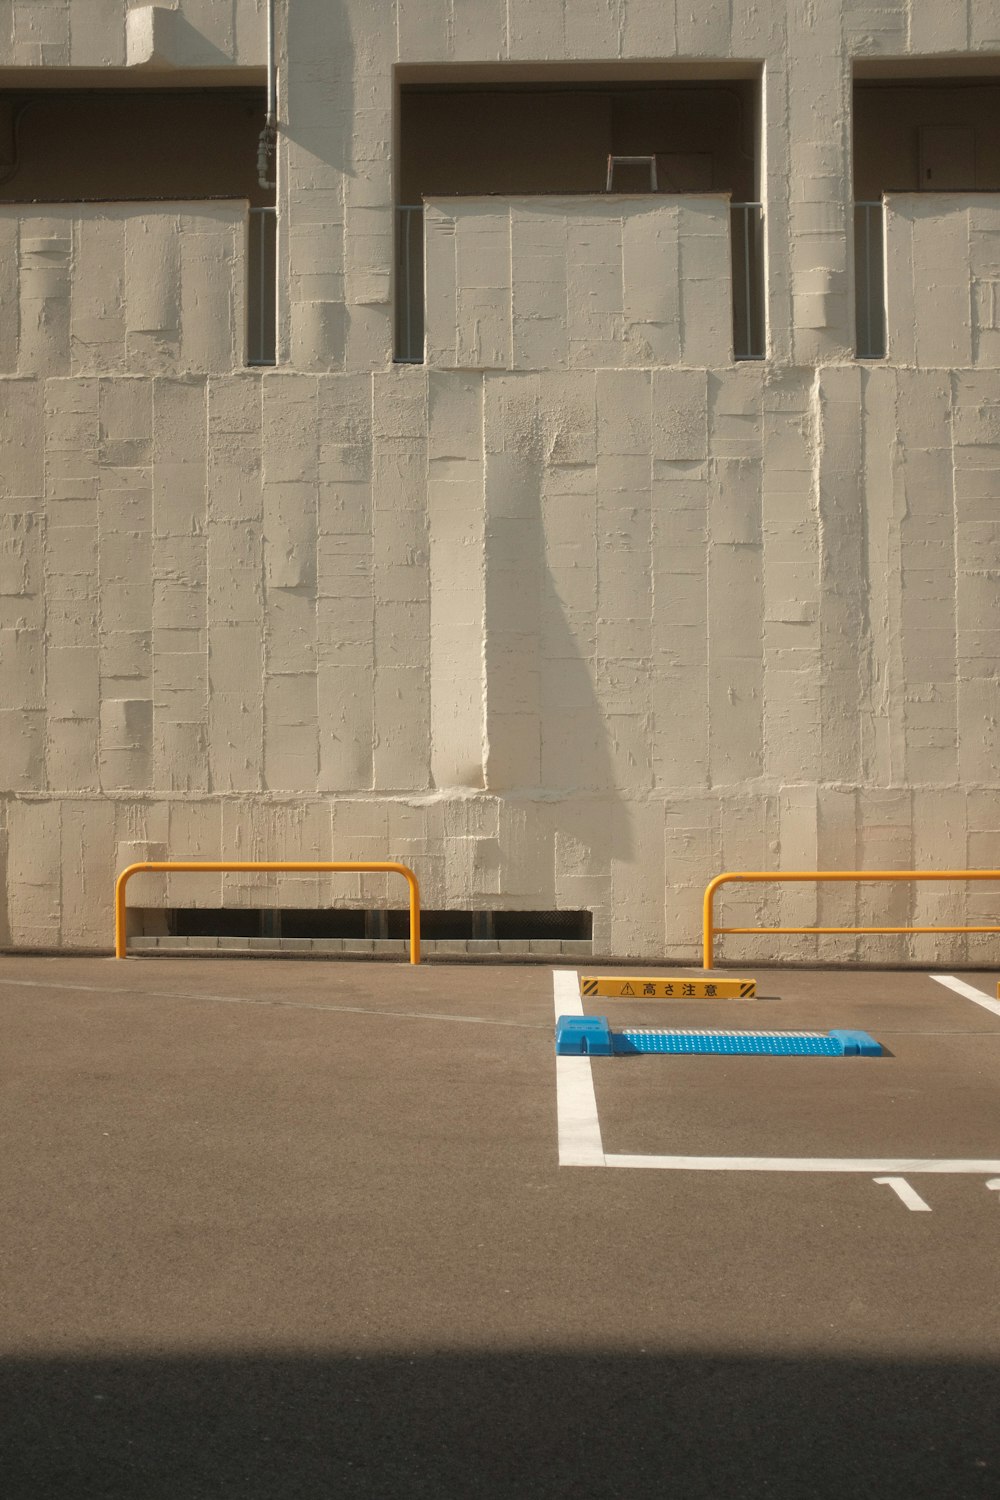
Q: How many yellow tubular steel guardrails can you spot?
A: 2